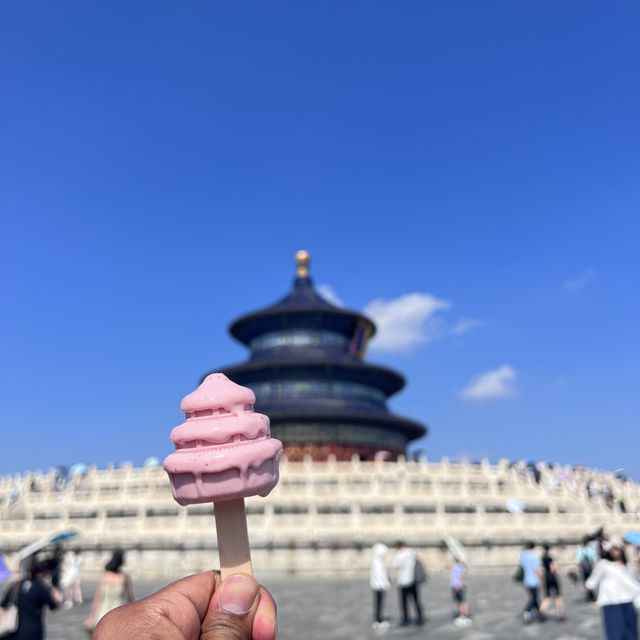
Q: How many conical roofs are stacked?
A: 3